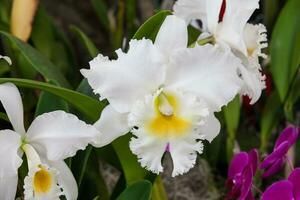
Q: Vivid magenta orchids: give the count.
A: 3